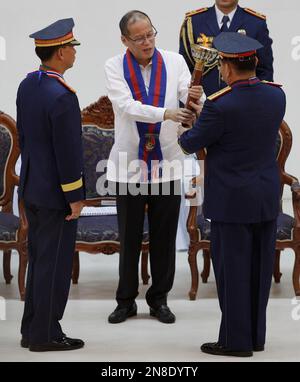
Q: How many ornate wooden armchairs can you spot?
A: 3